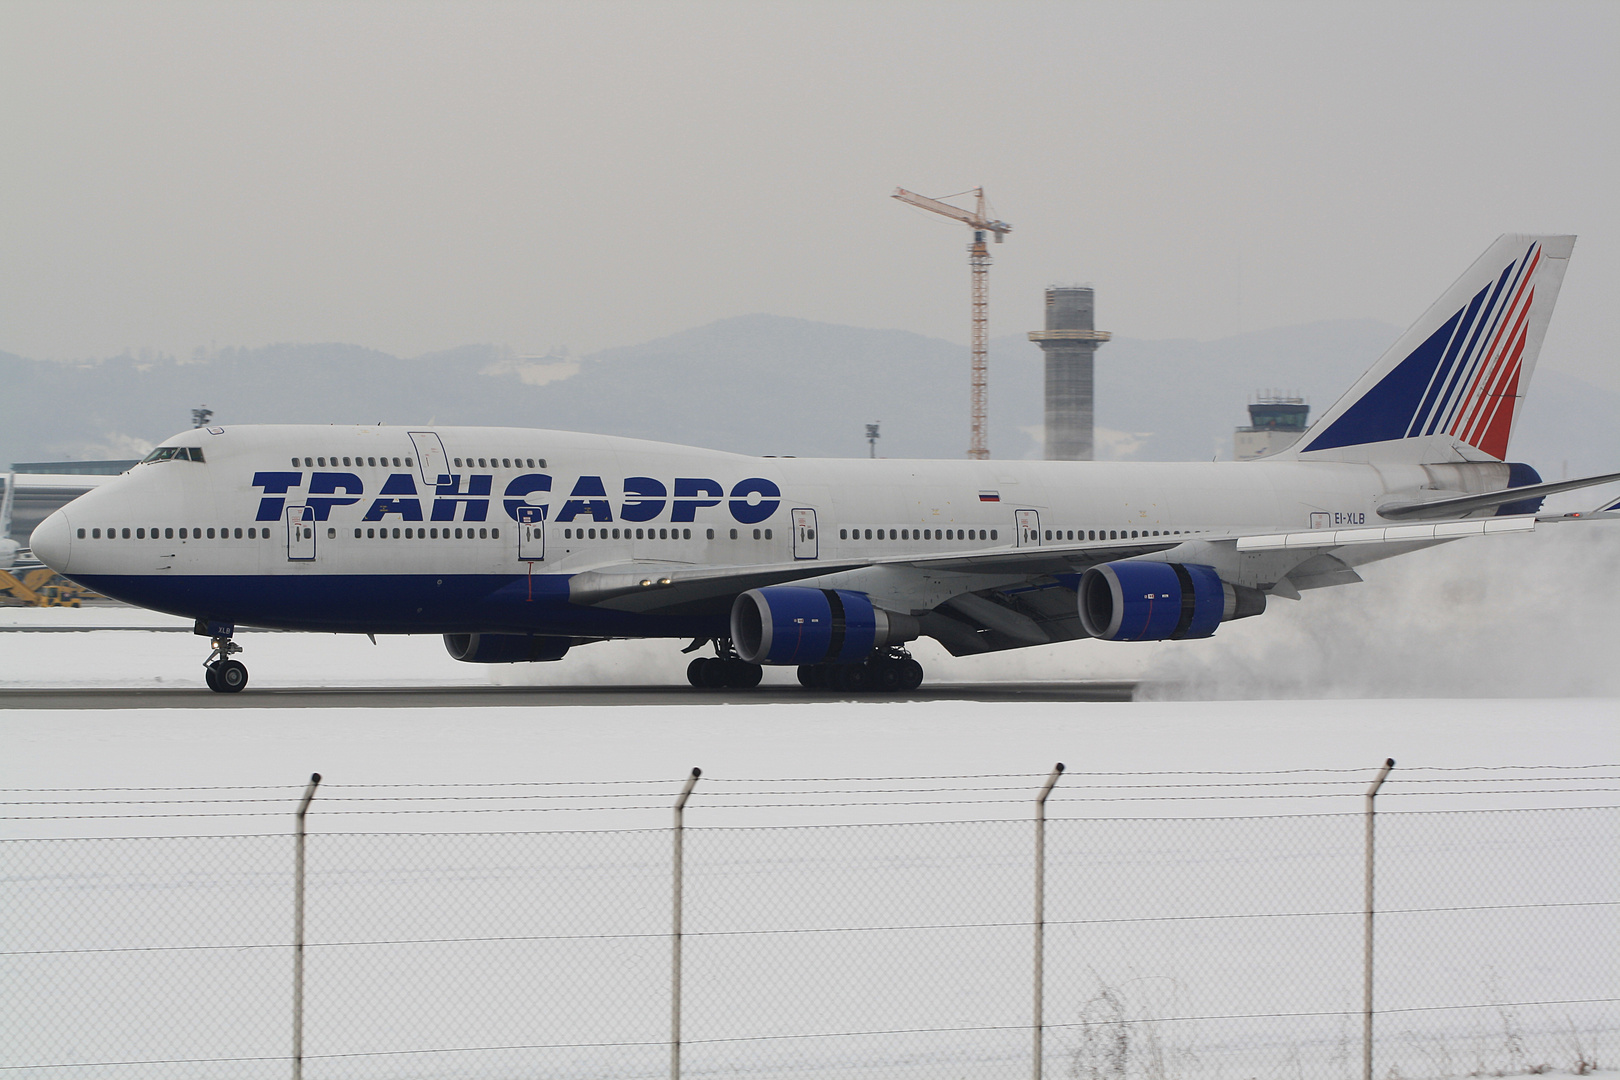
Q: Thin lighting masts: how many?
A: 2